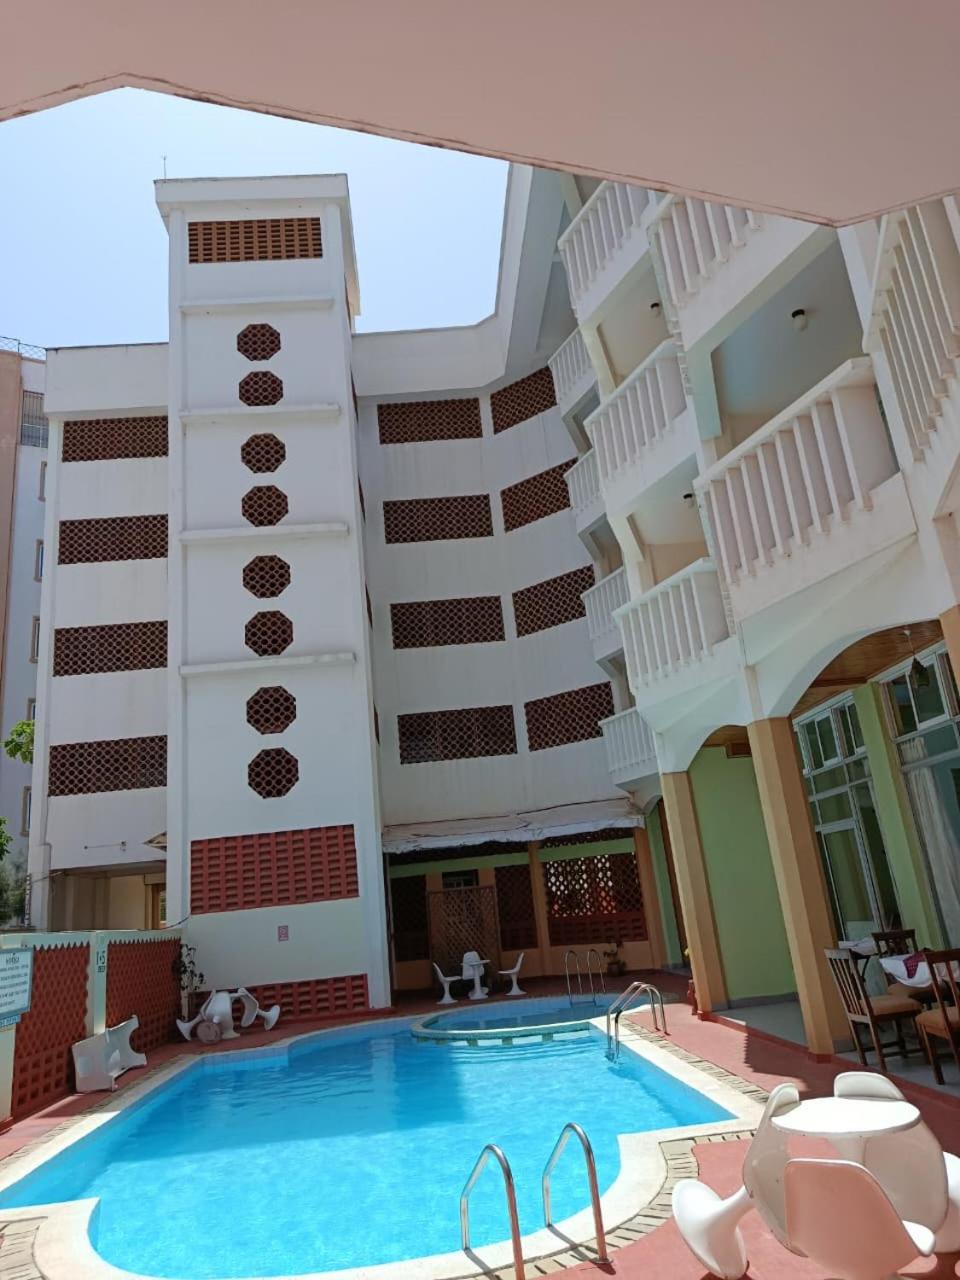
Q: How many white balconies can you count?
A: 10